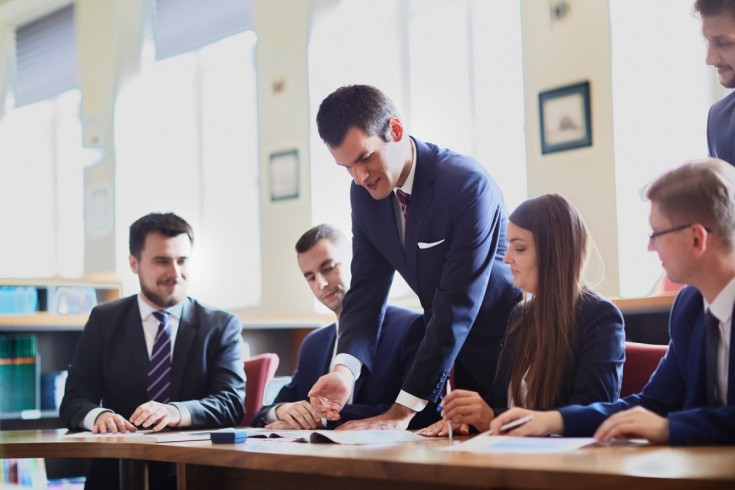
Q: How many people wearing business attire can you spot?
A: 6